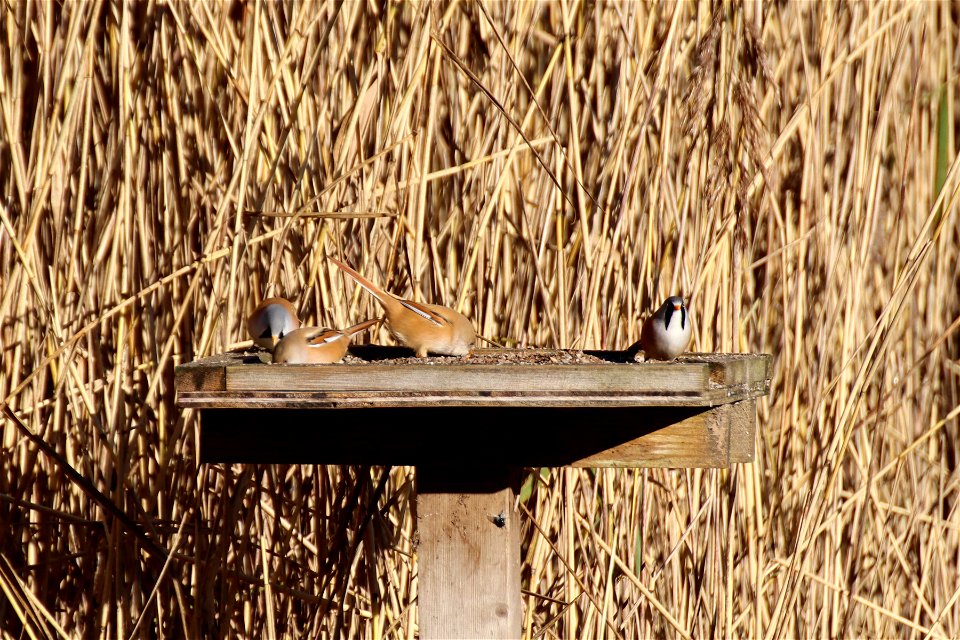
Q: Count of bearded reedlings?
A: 4